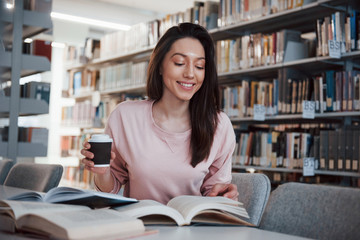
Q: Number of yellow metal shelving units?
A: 0